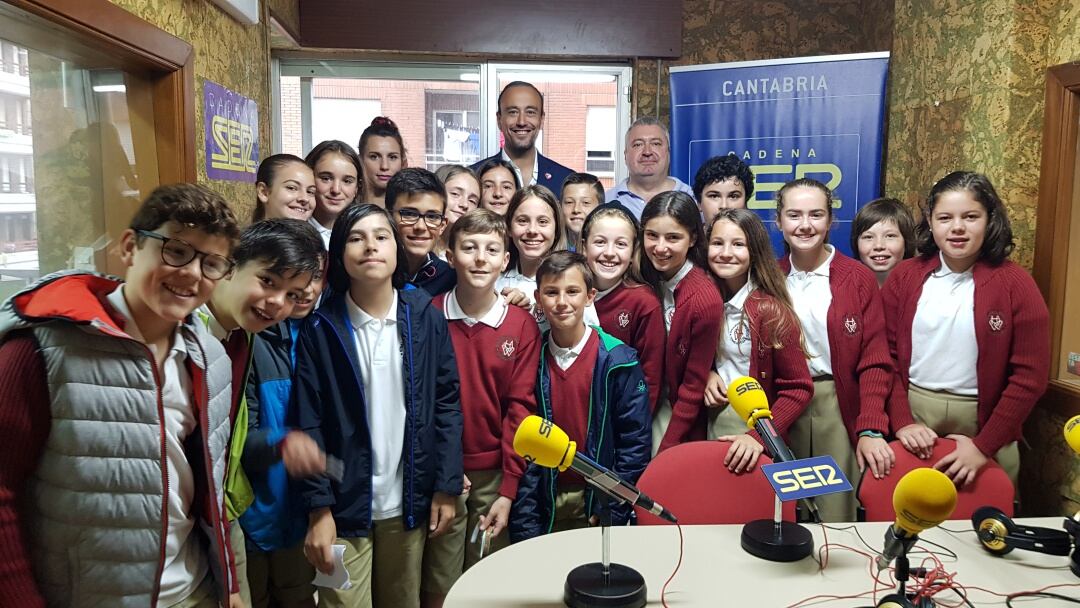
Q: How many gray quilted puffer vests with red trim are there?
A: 1